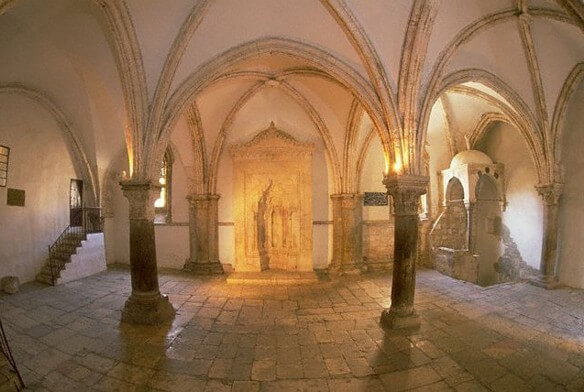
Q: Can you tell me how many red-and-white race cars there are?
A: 0